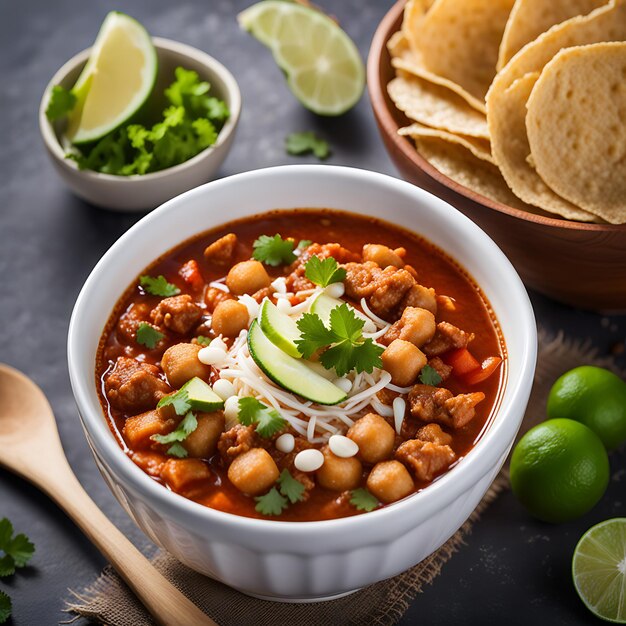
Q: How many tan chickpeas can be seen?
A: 12